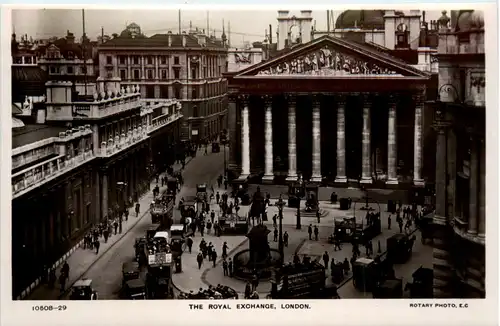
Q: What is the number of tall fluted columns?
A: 8